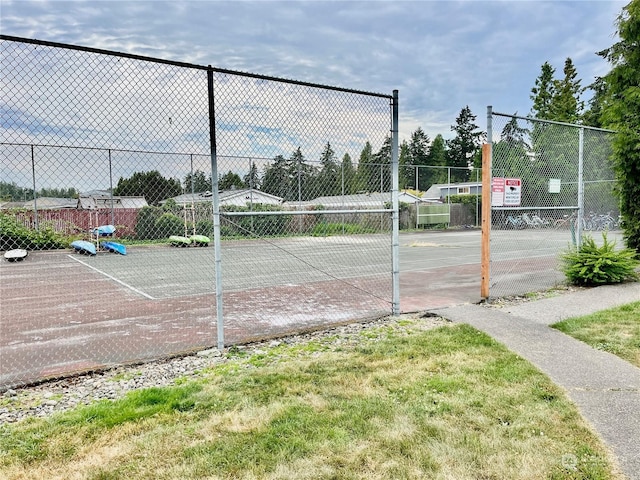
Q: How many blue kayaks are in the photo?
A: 3